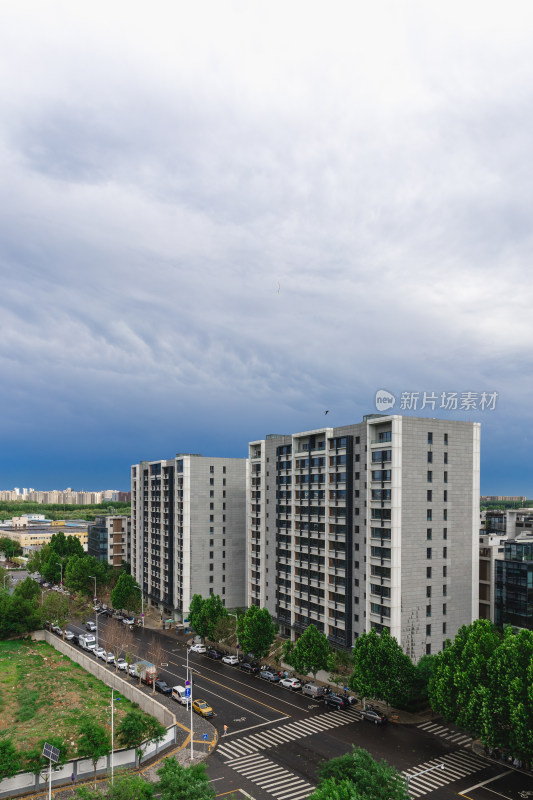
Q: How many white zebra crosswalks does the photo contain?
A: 4